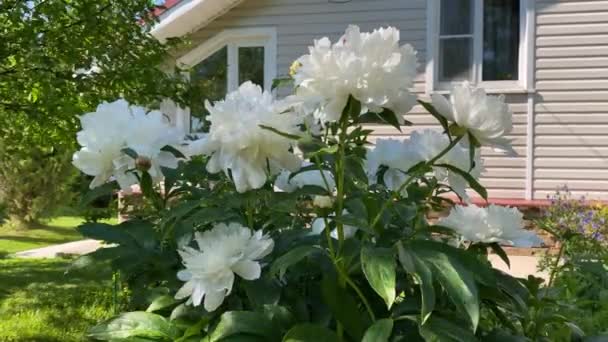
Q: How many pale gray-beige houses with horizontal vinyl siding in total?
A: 1